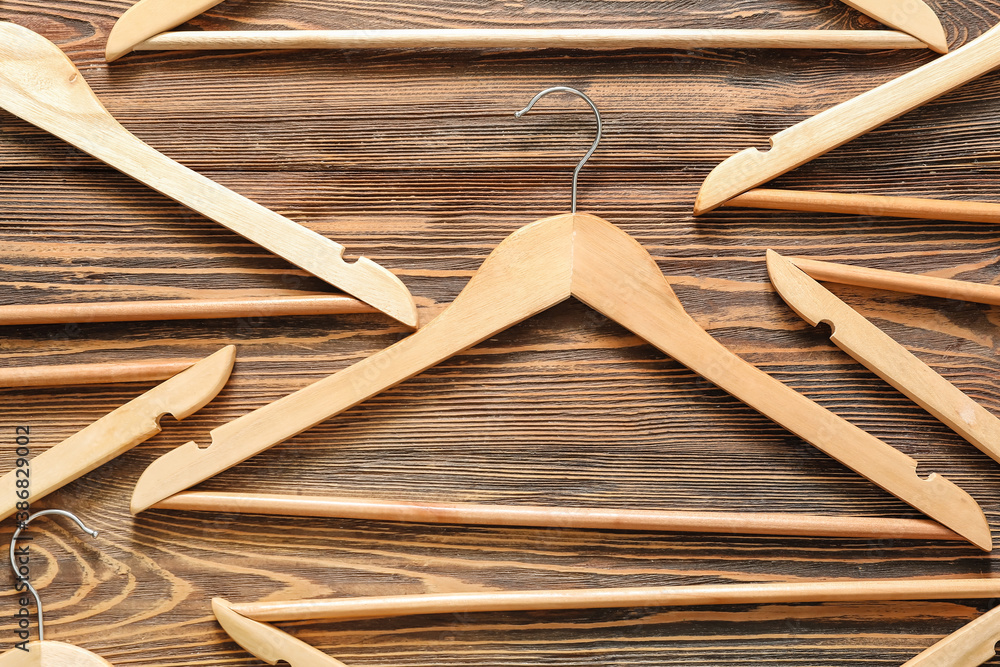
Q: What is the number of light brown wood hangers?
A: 8